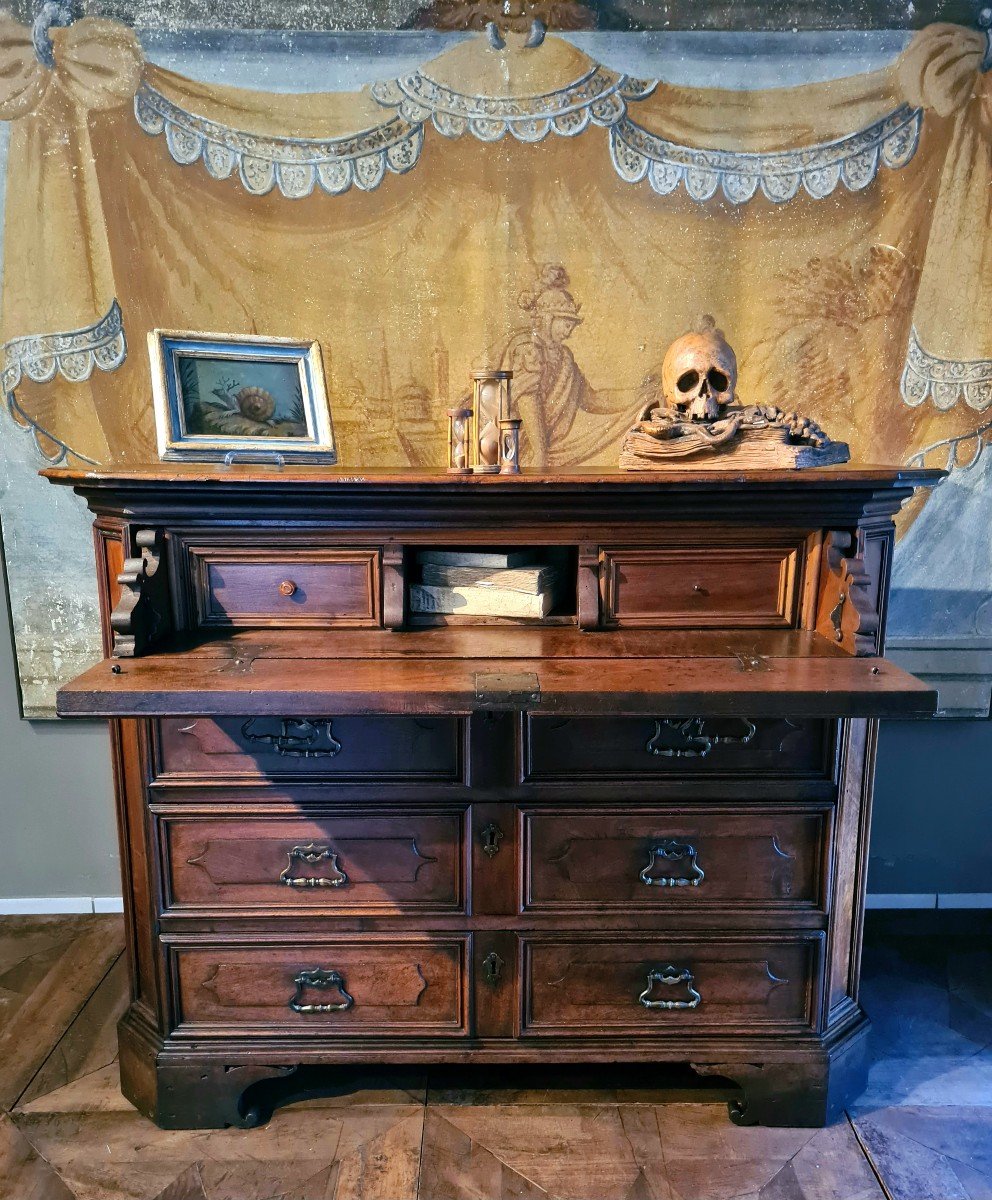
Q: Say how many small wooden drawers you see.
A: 2